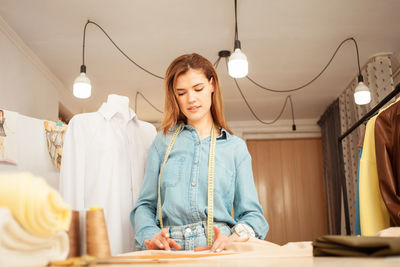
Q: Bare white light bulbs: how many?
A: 3